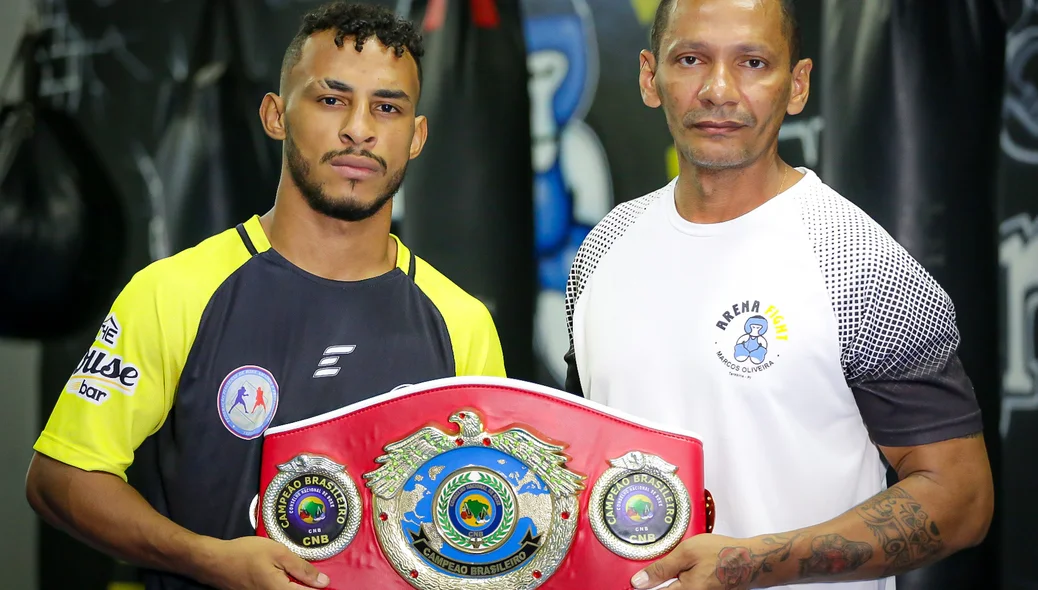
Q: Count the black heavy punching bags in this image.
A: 4